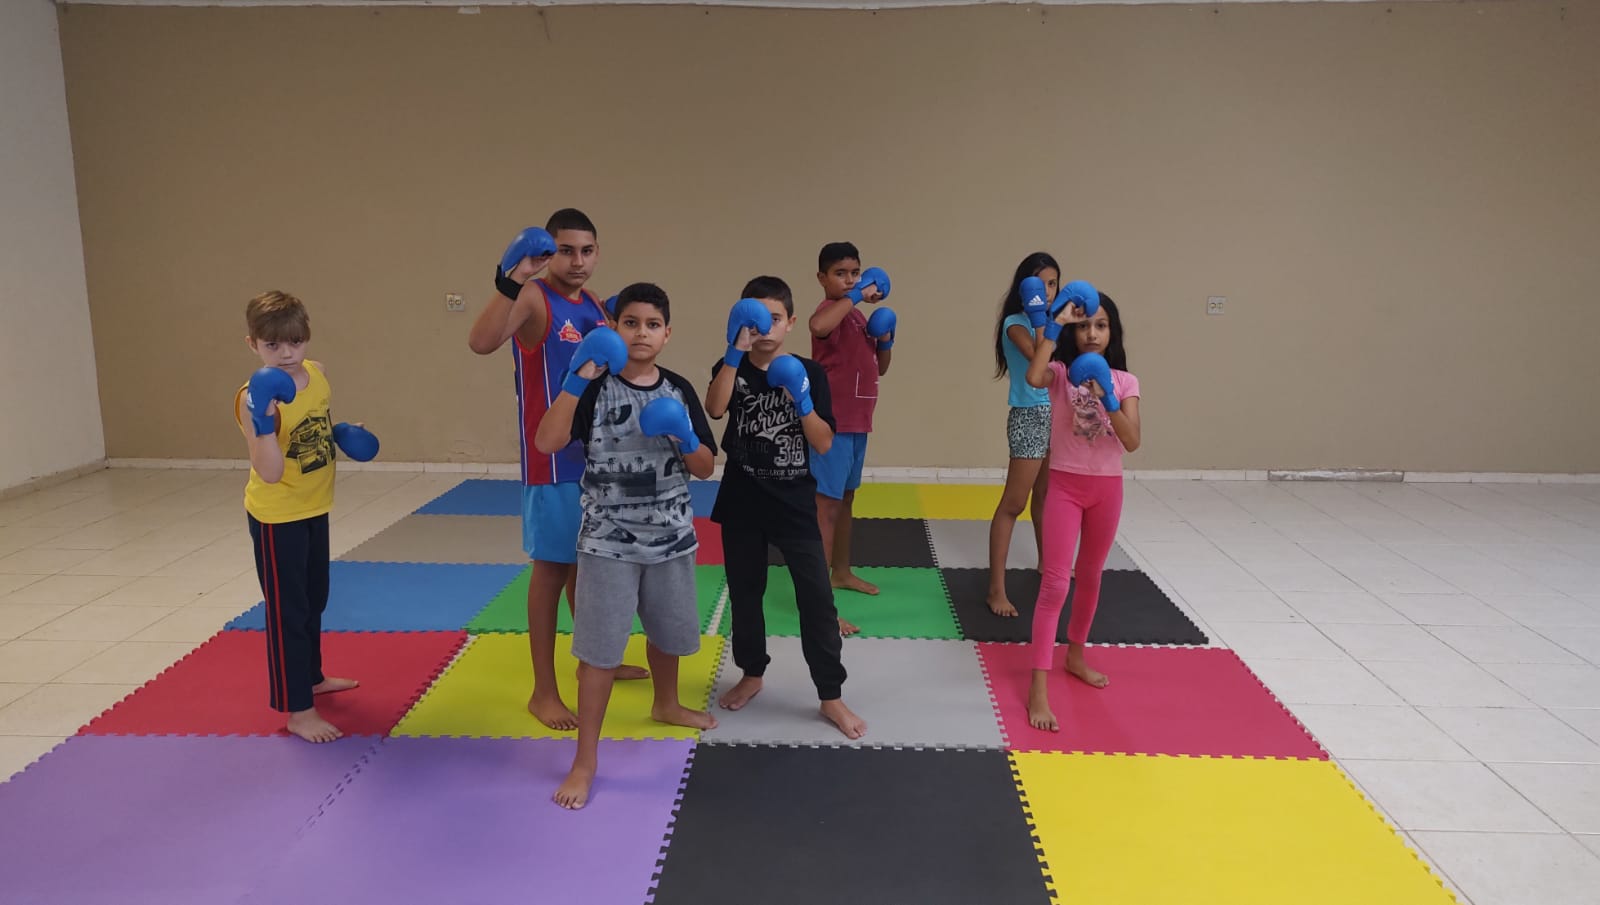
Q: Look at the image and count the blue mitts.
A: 13